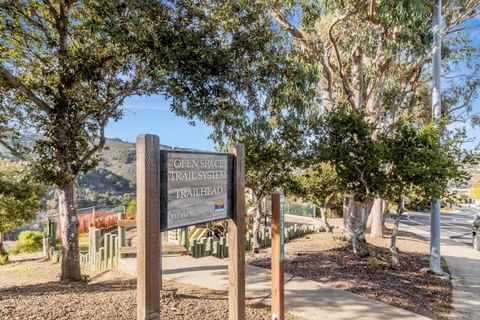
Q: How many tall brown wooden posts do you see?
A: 3